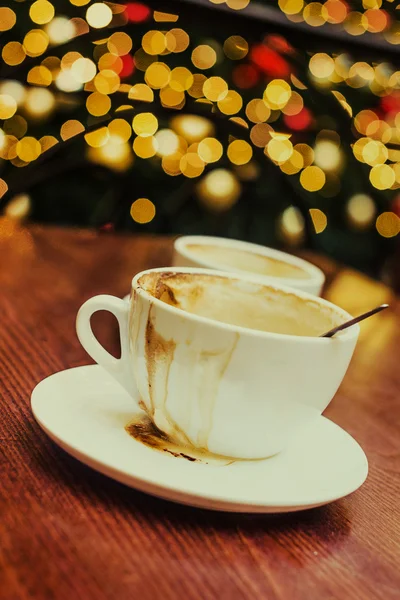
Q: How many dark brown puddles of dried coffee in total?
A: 1